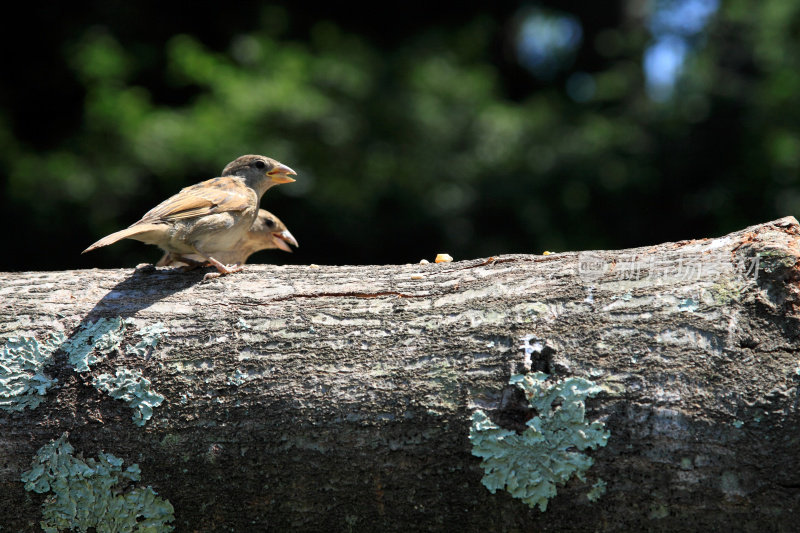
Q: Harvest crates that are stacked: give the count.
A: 0